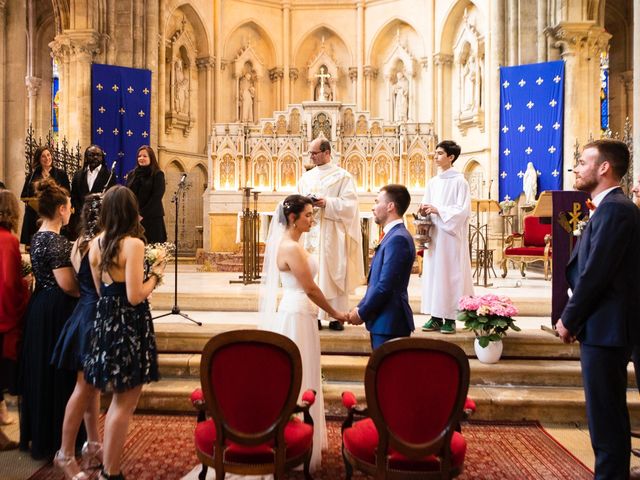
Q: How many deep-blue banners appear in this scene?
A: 2